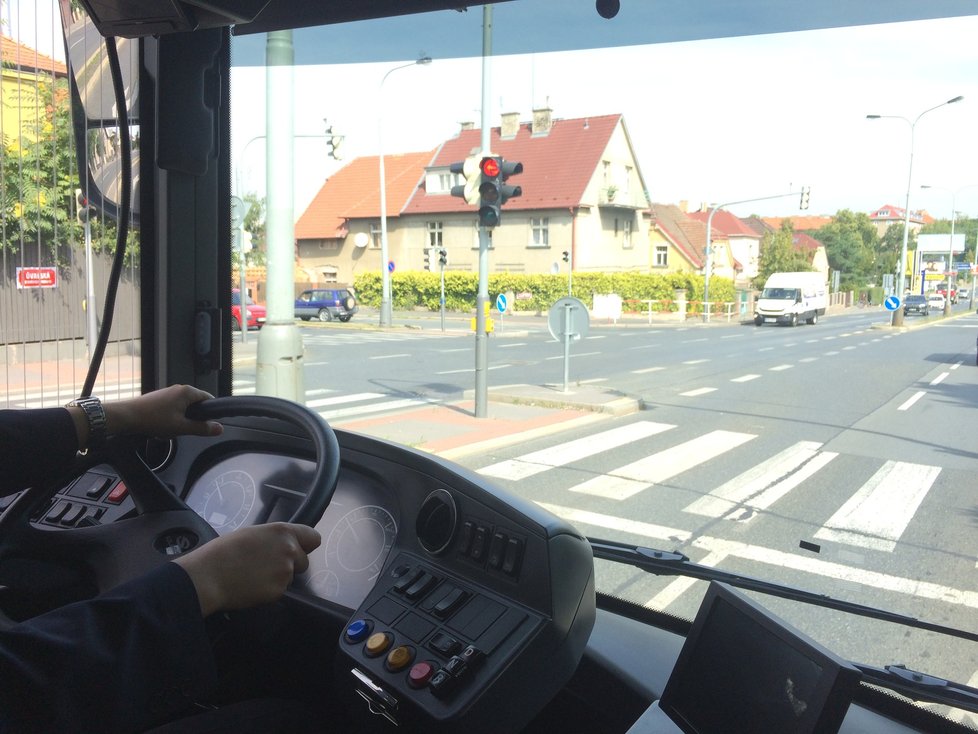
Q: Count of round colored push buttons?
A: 4